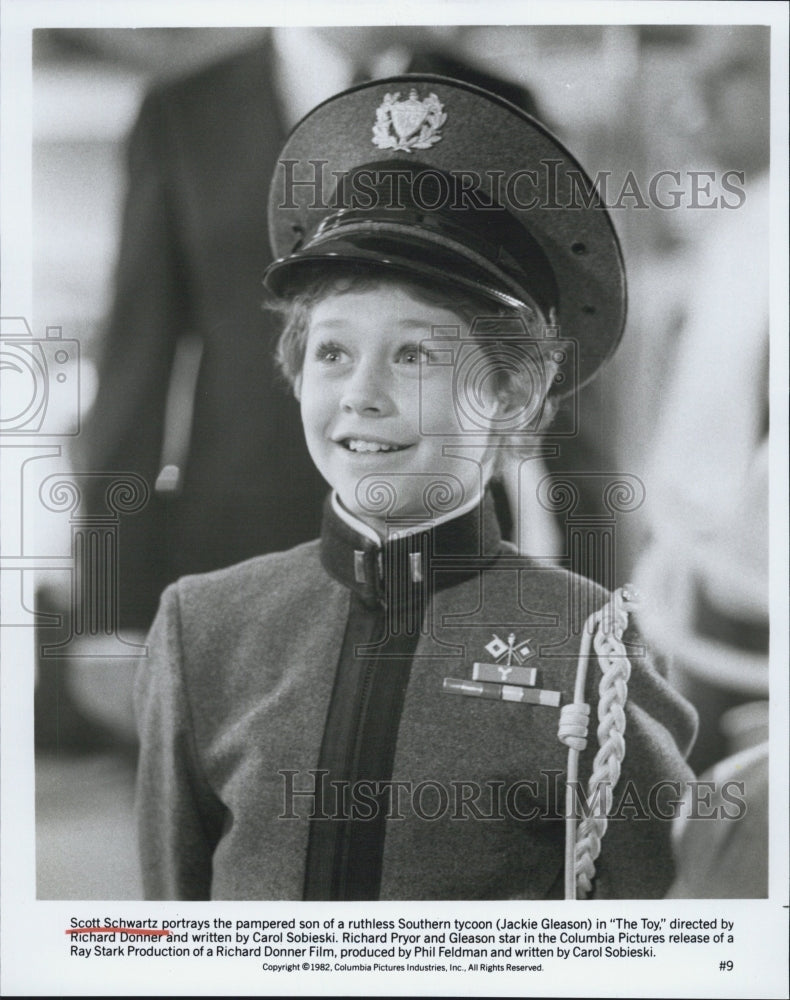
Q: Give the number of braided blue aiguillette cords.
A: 0